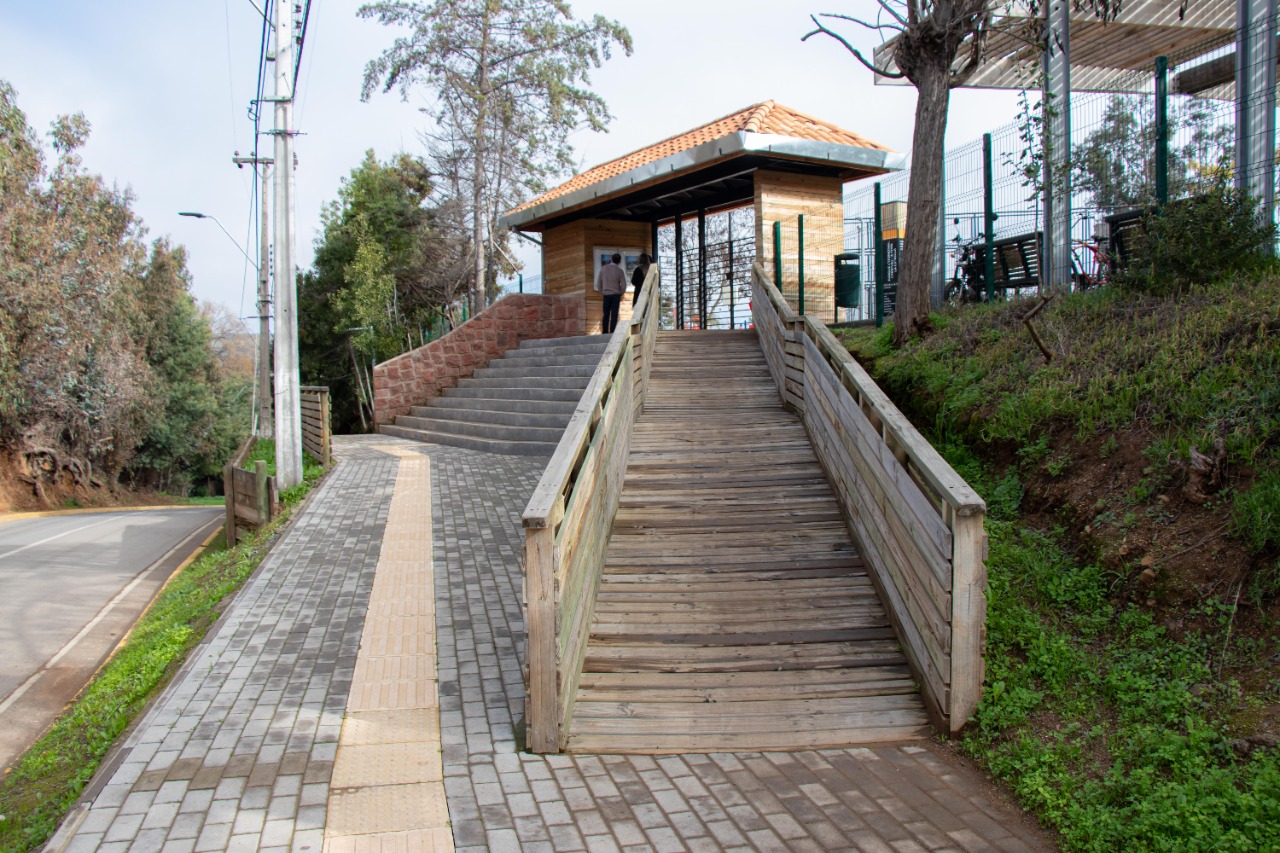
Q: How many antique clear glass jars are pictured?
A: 0